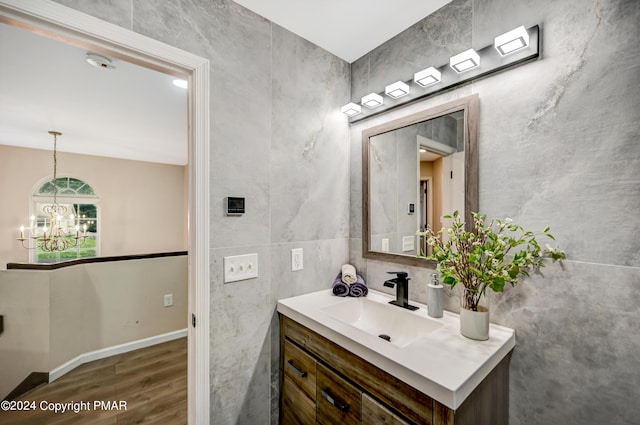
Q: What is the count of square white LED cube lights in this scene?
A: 6